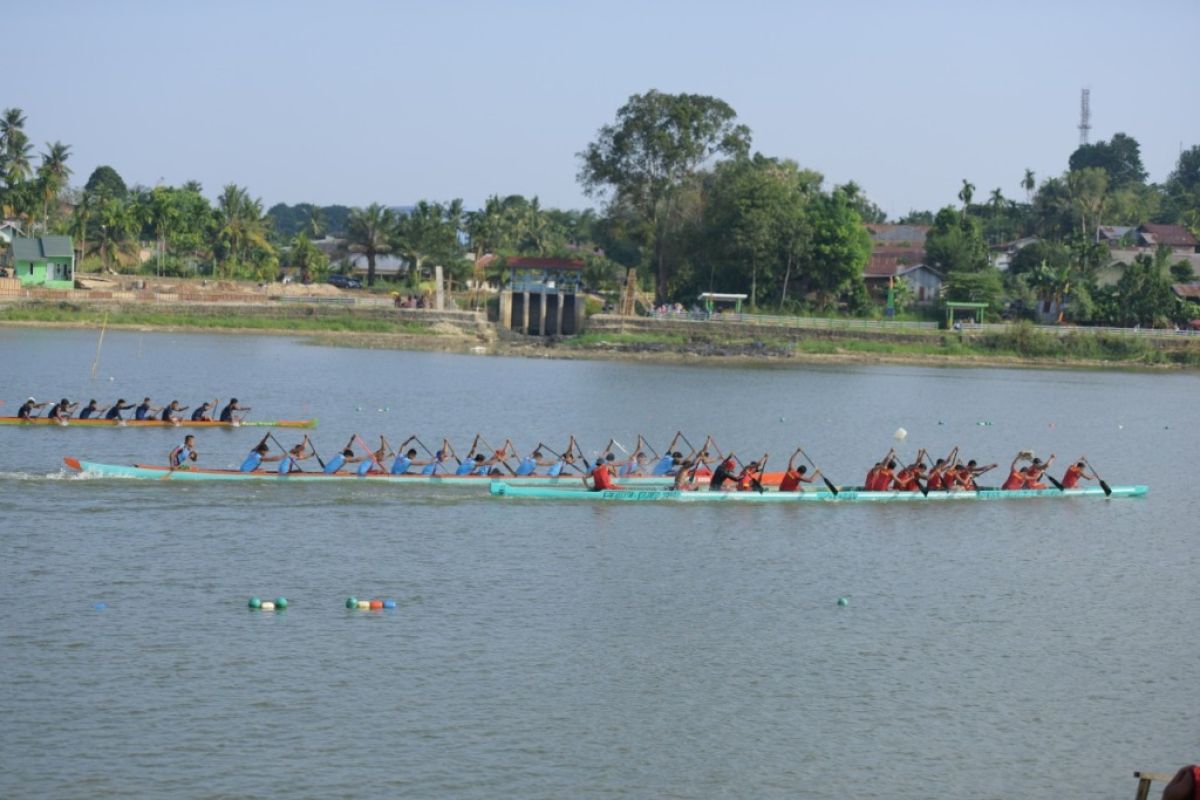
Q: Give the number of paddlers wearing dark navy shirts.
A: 8